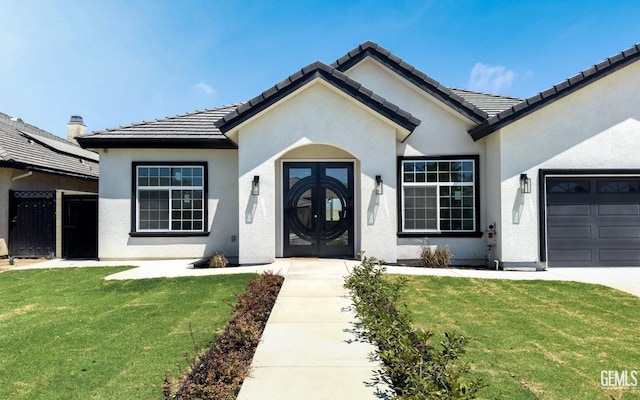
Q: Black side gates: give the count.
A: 2